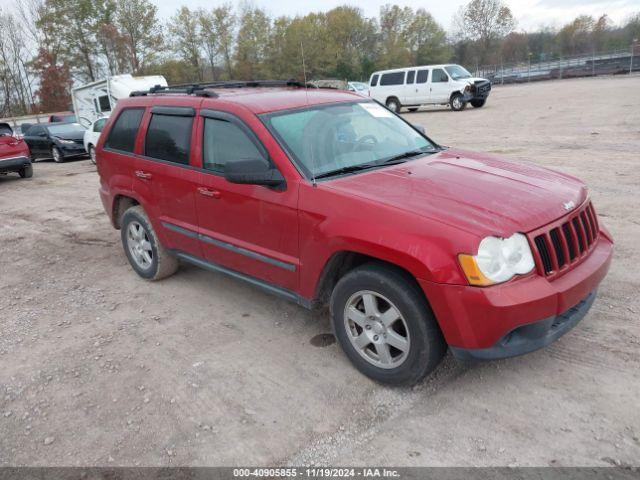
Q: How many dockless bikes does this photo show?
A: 0